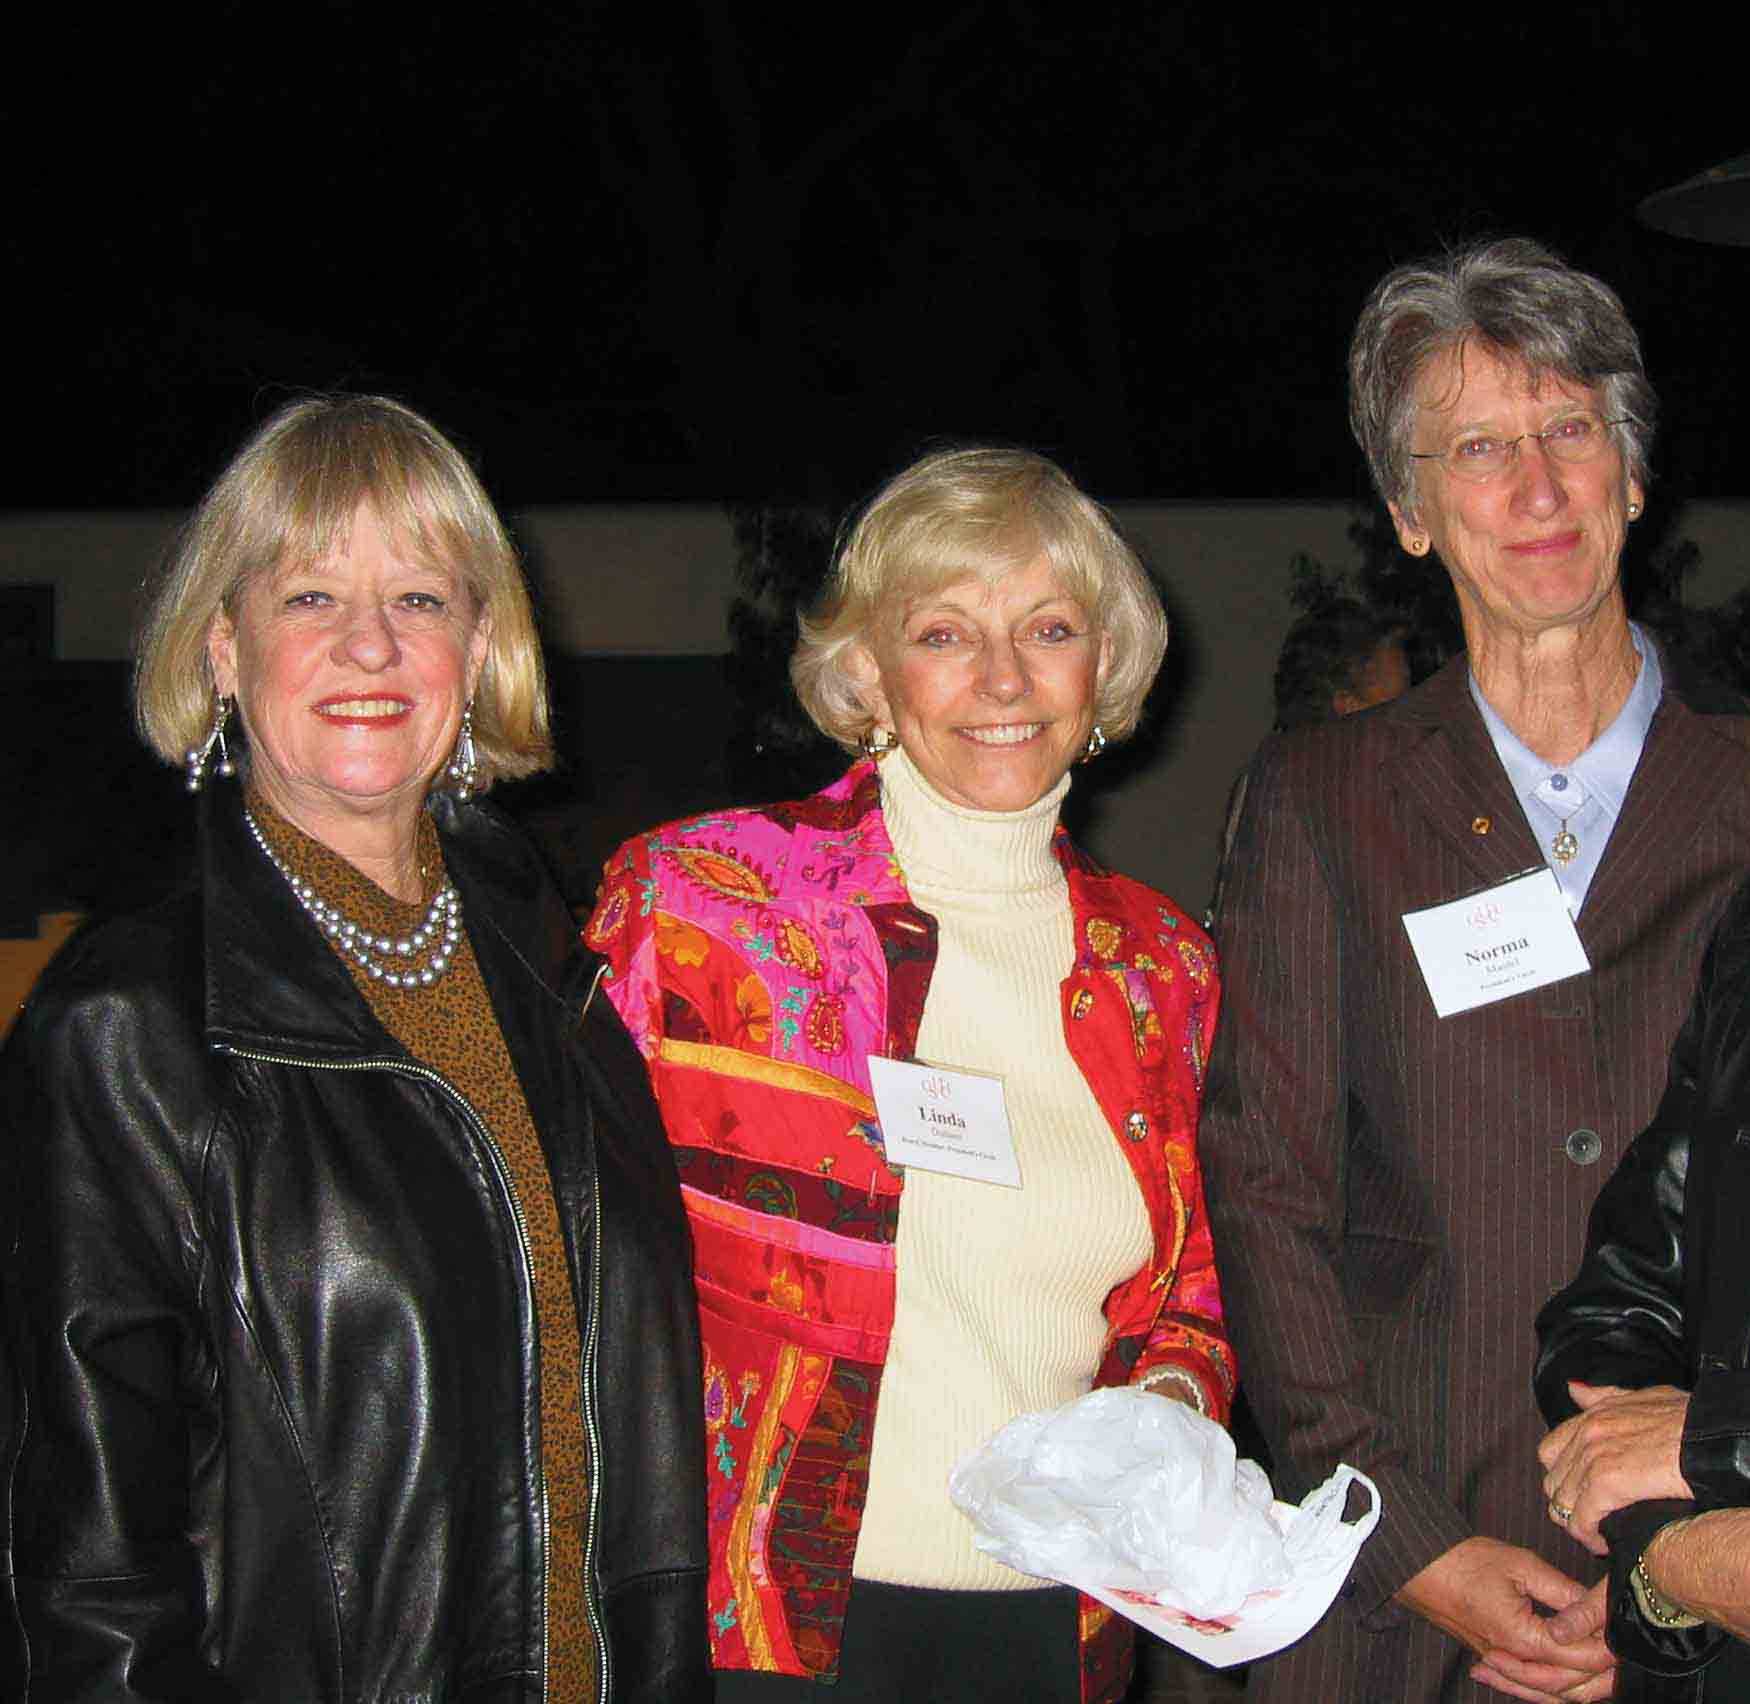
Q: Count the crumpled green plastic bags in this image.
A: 0